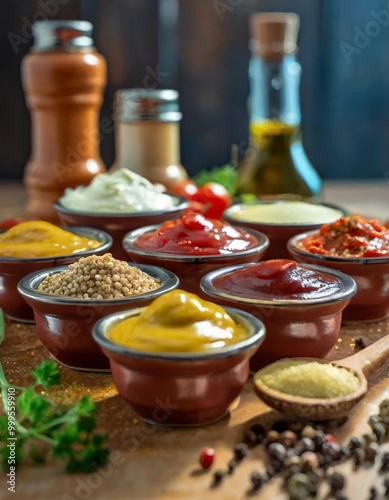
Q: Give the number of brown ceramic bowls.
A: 8